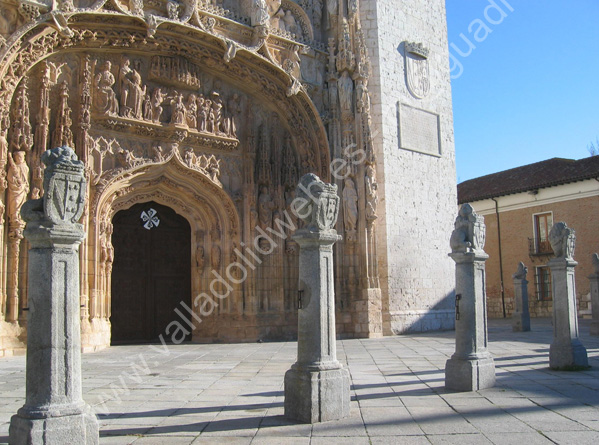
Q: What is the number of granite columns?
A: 6